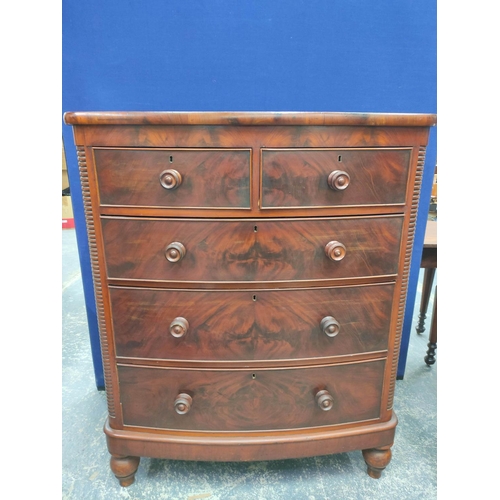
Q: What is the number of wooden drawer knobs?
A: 8